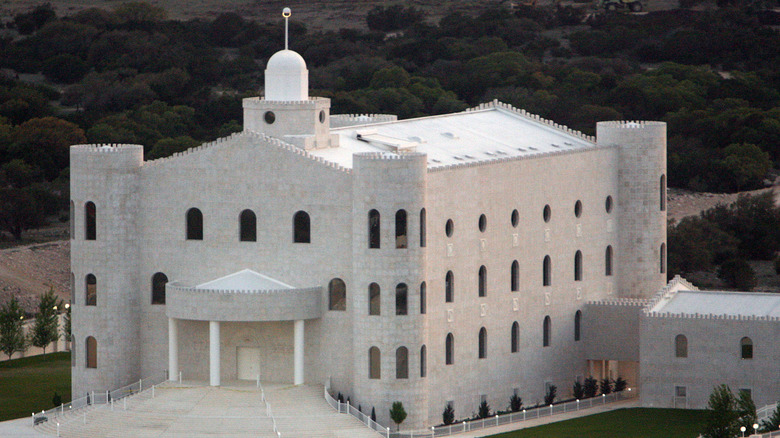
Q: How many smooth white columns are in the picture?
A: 3